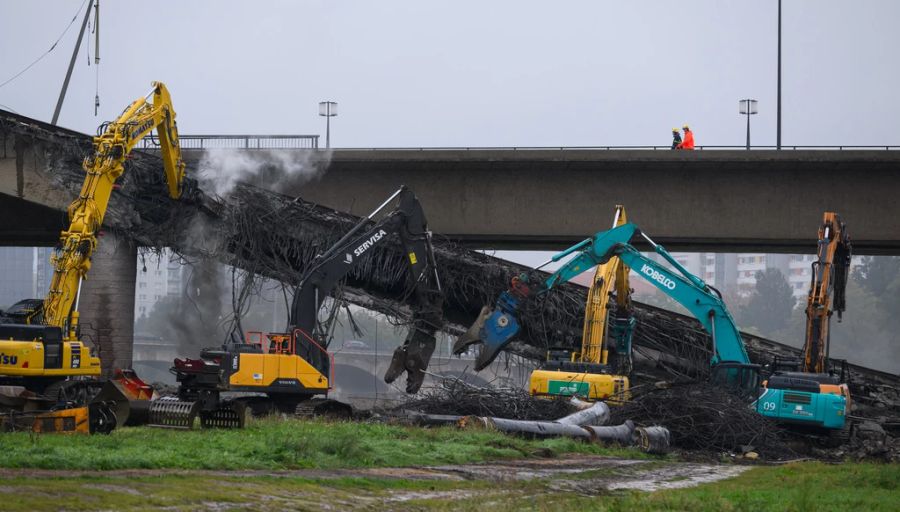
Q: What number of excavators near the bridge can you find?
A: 5